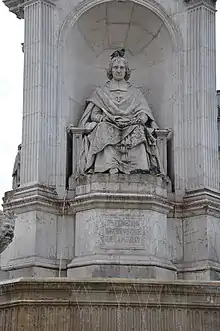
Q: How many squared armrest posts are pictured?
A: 2